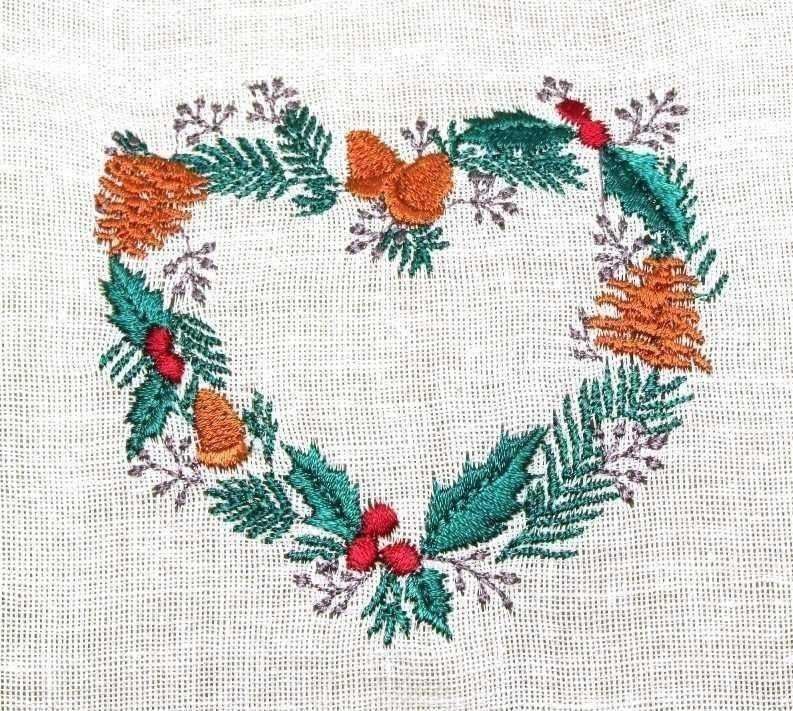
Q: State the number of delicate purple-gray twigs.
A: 14